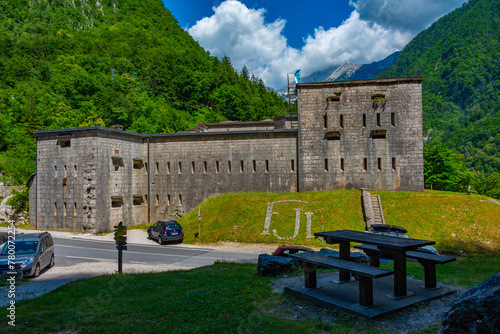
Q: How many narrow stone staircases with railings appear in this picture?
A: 1